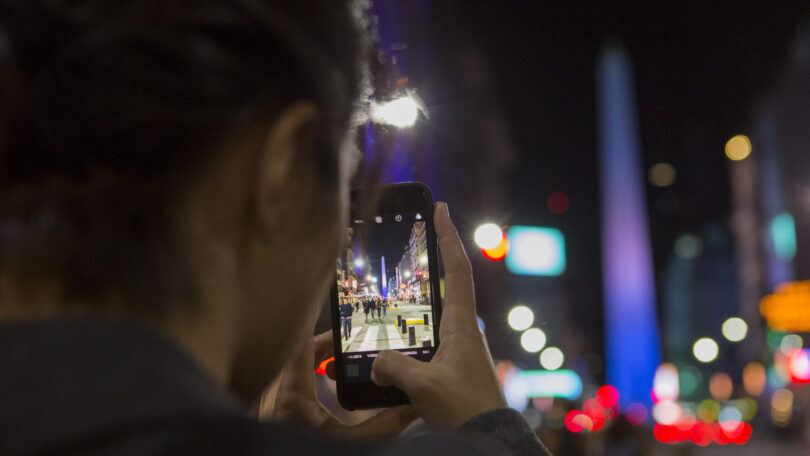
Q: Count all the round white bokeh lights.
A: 6